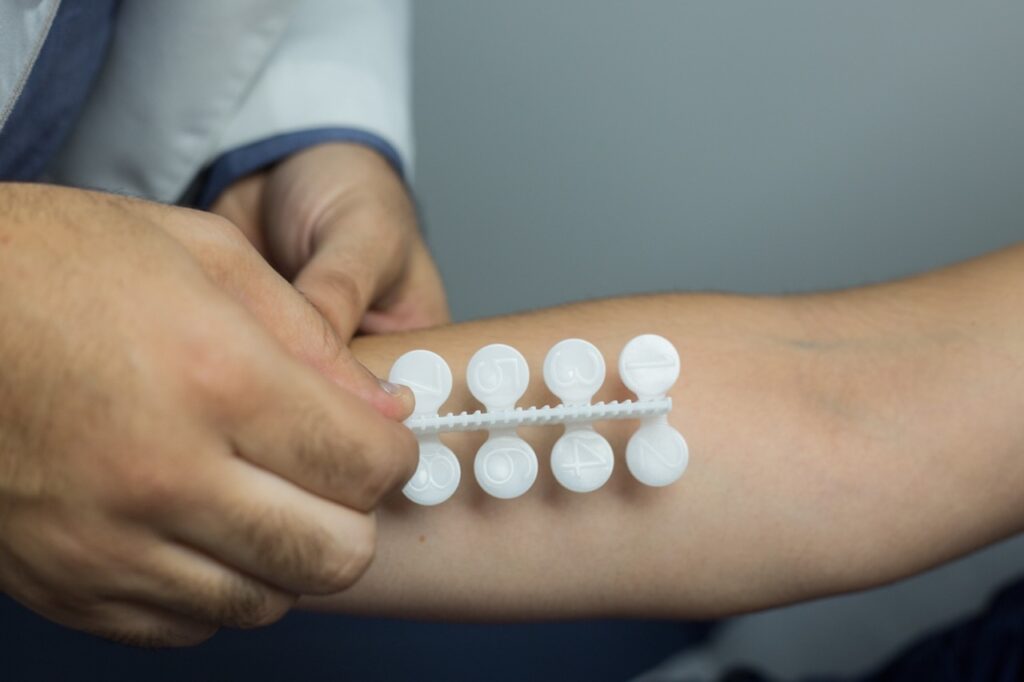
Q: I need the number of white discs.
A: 8